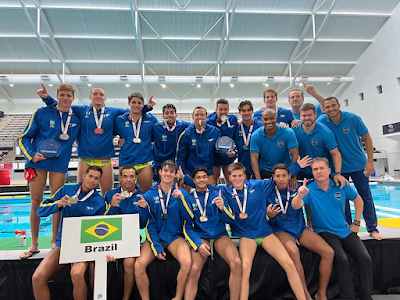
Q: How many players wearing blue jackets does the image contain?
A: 14